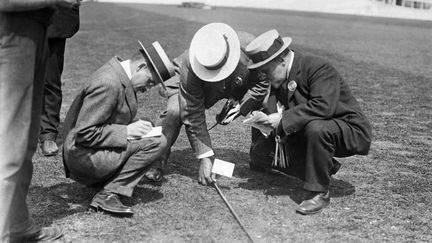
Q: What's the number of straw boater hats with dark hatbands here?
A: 3